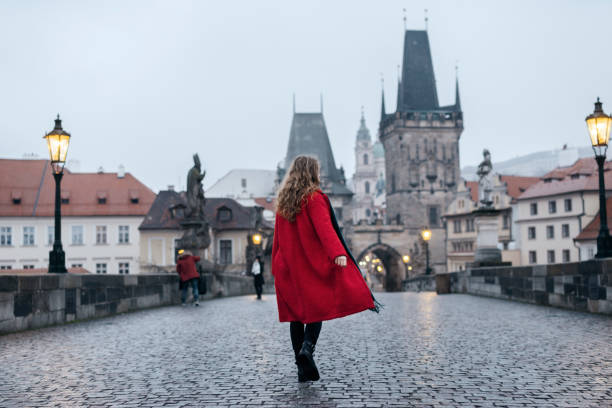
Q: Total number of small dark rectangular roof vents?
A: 4